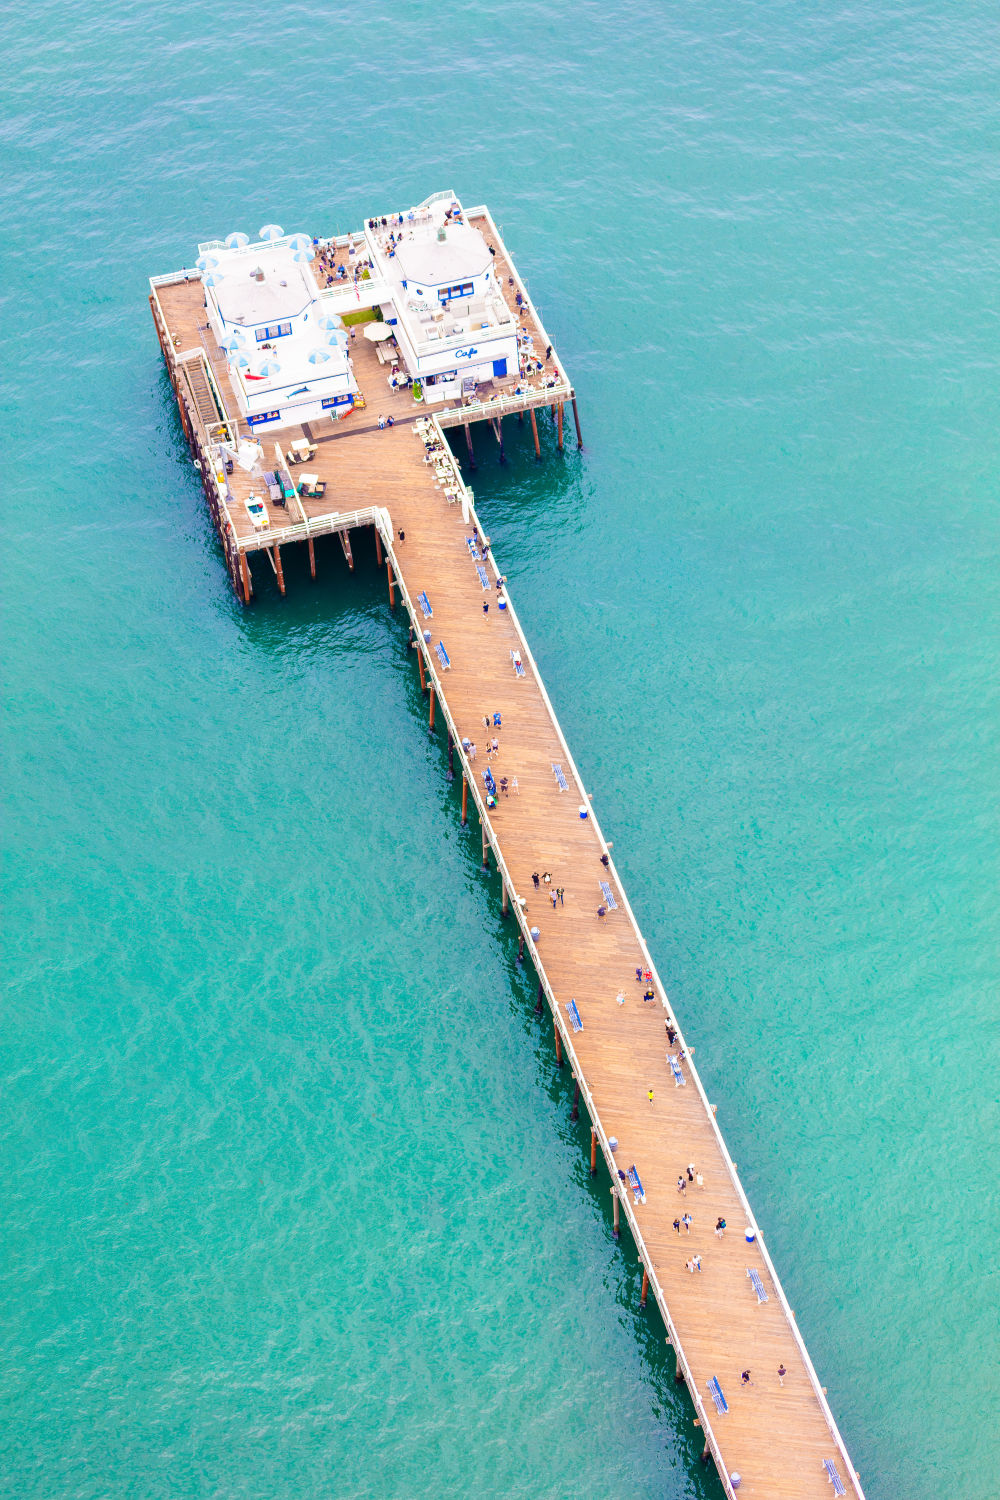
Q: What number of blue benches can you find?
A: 14